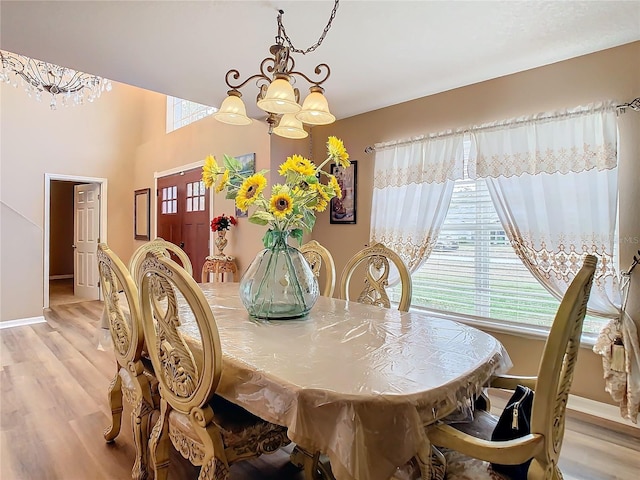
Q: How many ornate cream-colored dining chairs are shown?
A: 6